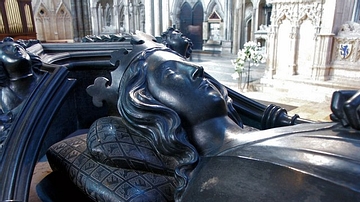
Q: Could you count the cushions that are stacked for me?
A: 2